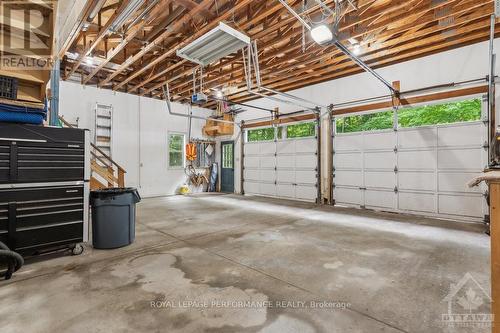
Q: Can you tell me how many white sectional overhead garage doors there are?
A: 2